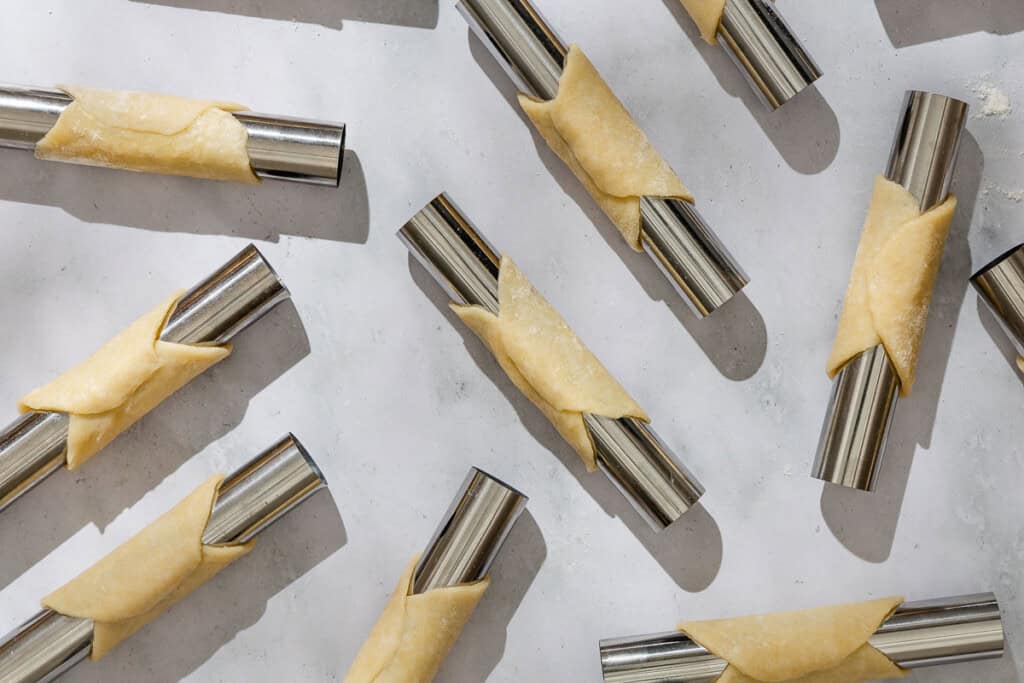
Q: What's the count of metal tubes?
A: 10